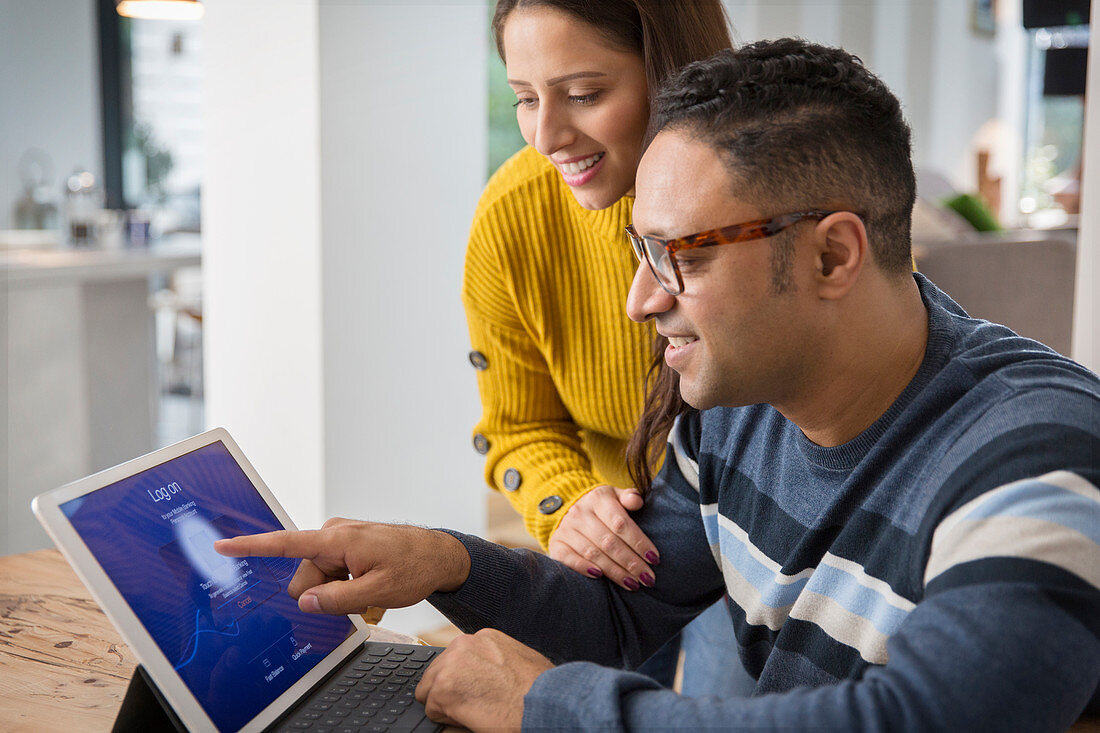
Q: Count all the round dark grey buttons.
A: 4